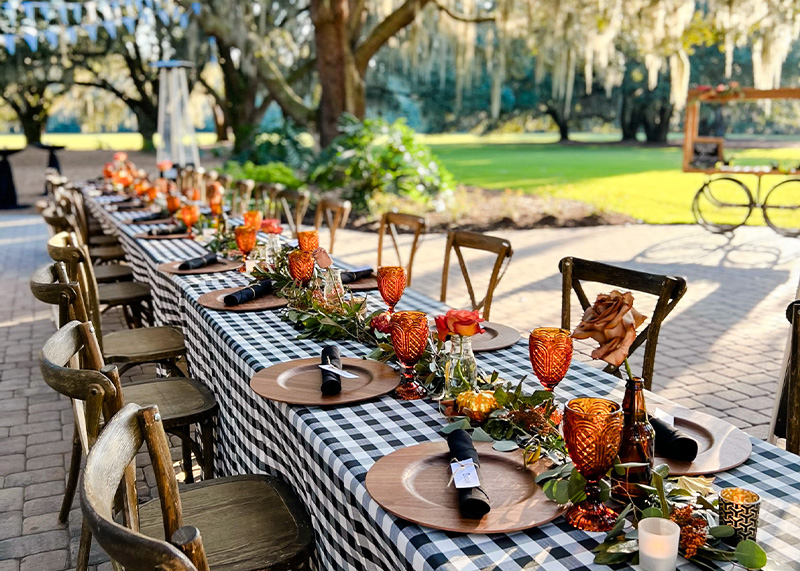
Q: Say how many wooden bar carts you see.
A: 1